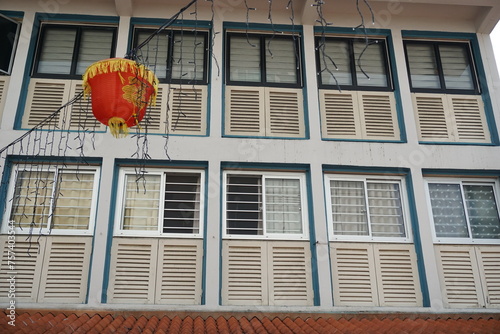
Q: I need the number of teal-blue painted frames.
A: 11